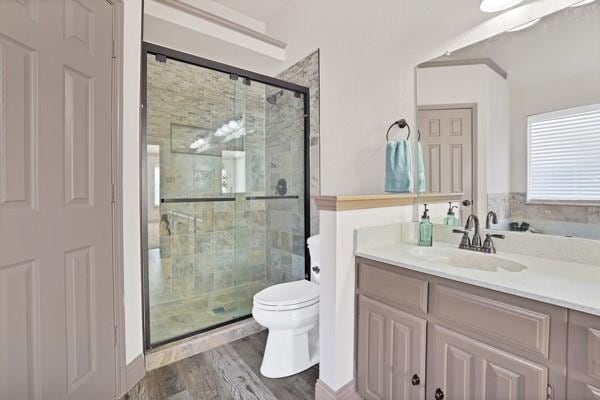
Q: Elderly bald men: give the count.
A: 0